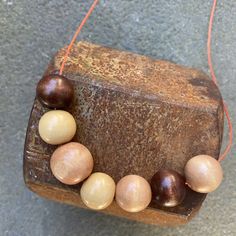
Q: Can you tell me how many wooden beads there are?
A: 7